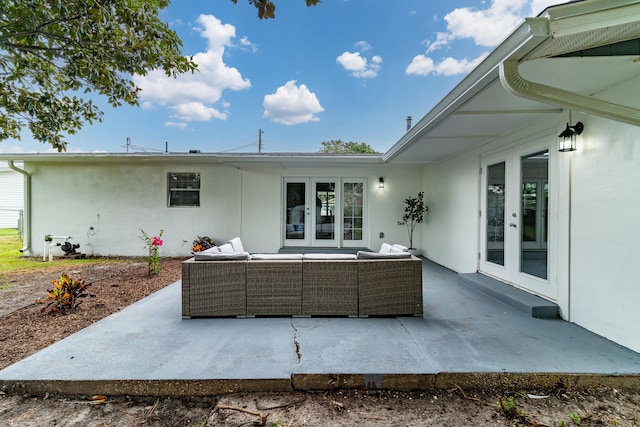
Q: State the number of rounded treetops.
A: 1